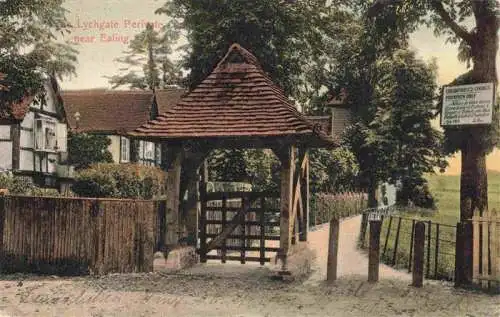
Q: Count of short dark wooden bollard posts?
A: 3